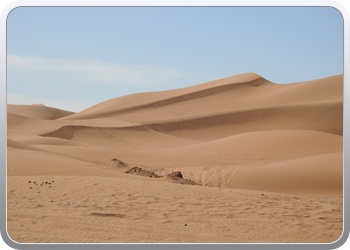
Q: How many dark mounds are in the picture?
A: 3